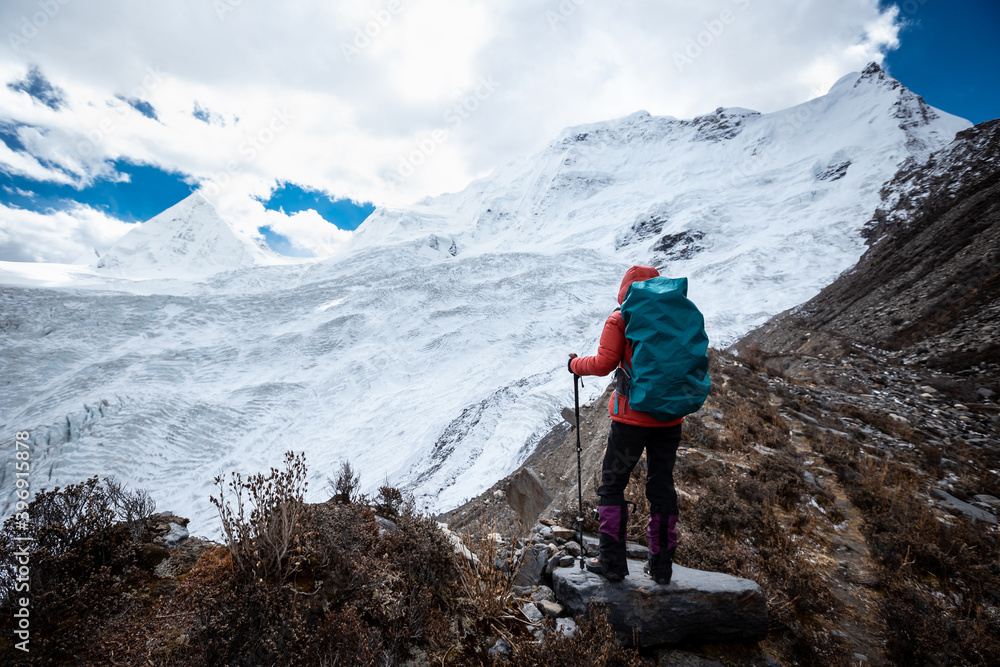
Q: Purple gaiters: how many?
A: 2